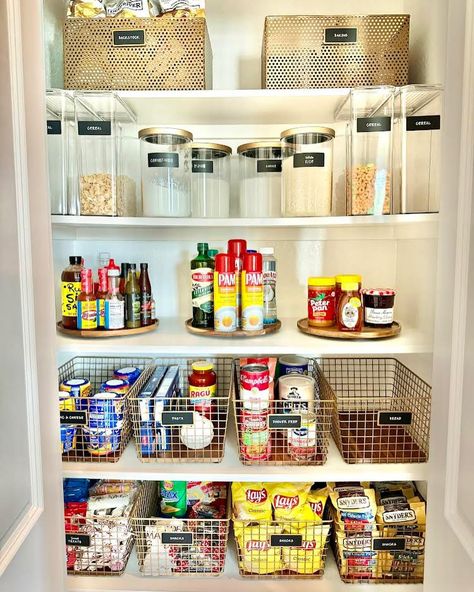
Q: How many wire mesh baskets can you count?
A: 8